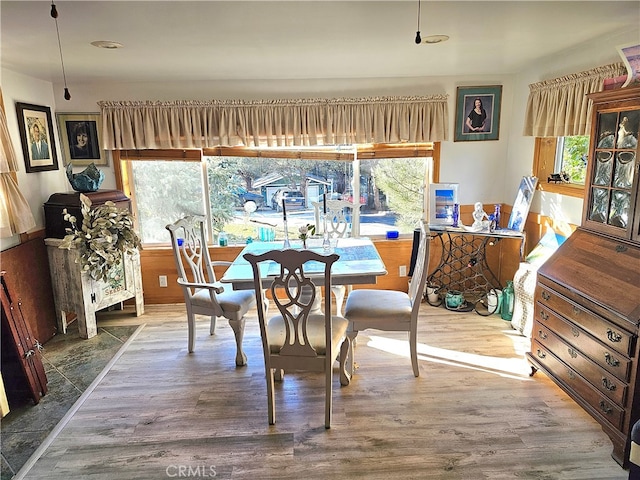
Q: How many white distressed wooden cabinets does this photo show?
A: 1